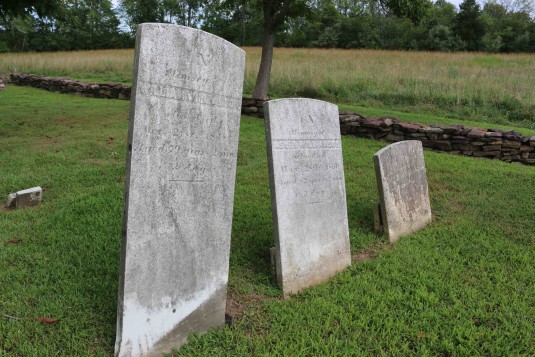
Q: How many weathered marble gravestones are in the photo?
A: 3